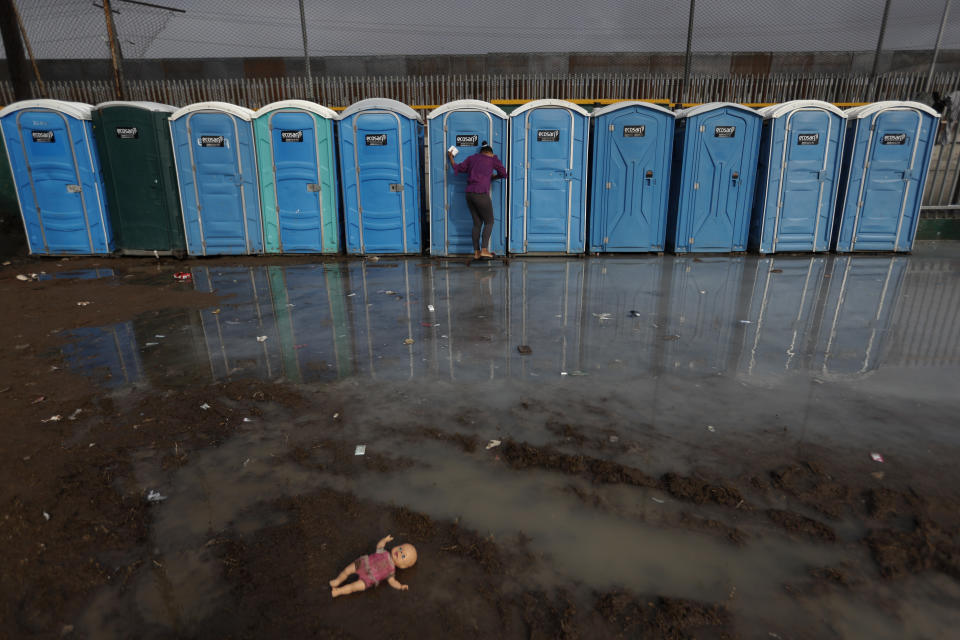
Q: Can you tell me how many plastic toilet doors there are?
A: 11